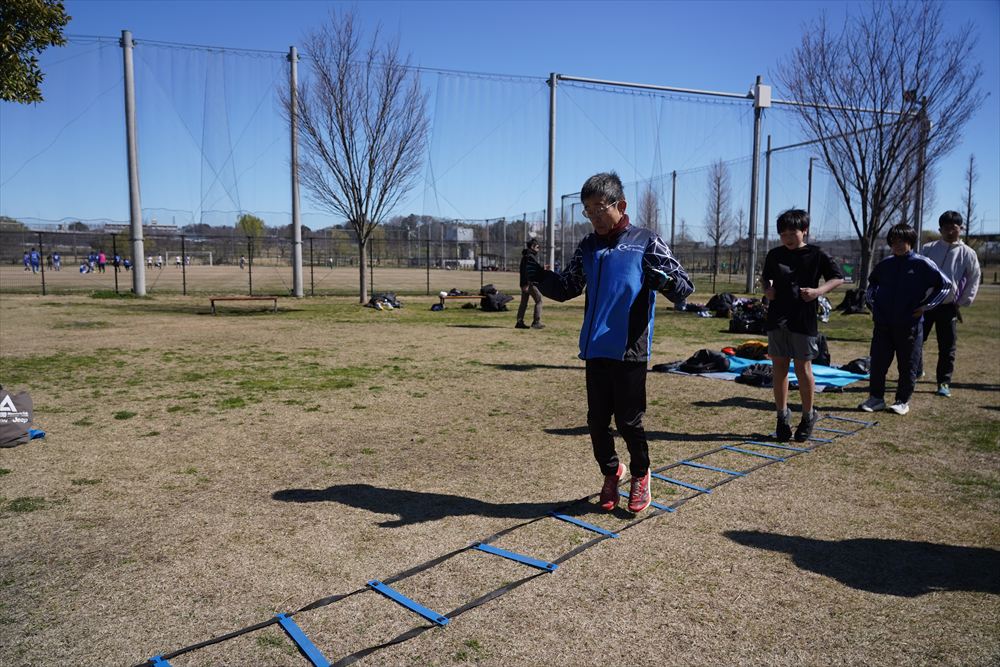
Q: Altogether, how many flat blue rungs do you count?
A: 13